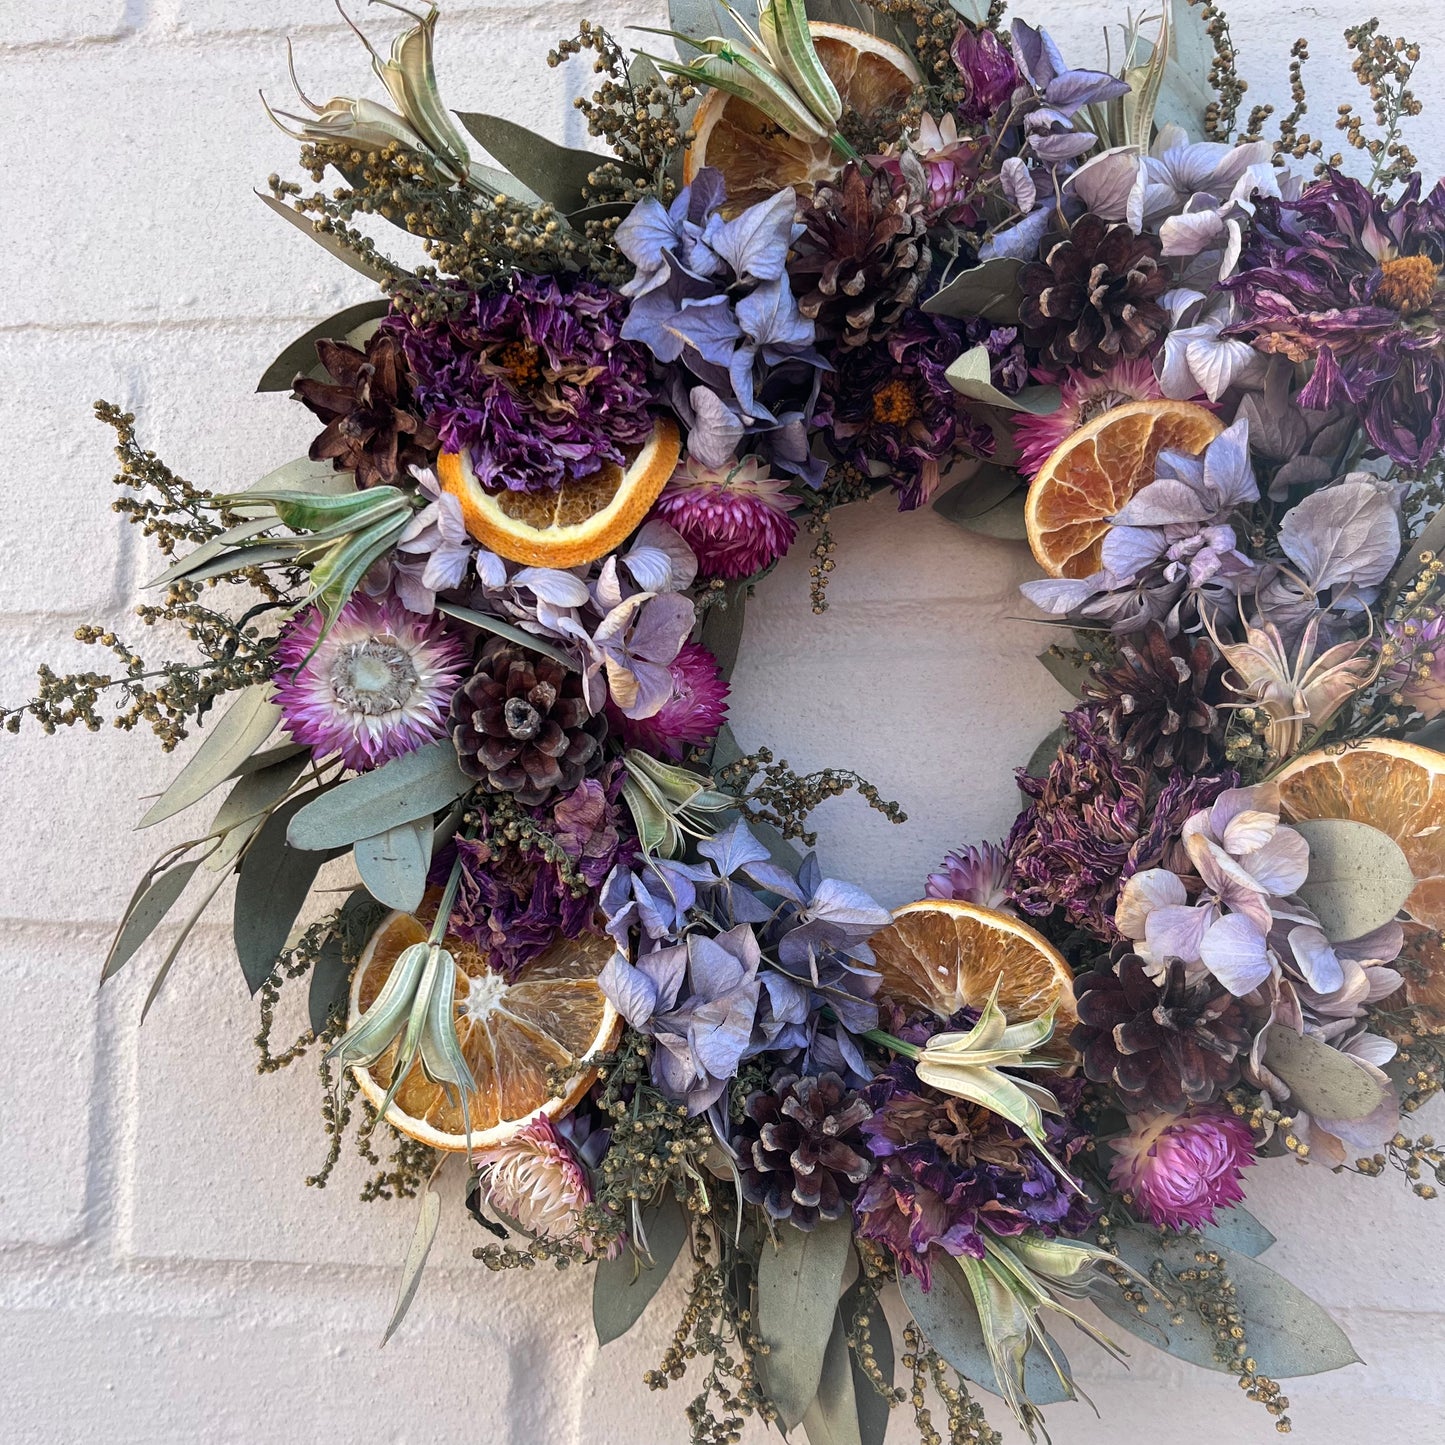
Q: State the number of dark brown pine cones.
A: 7